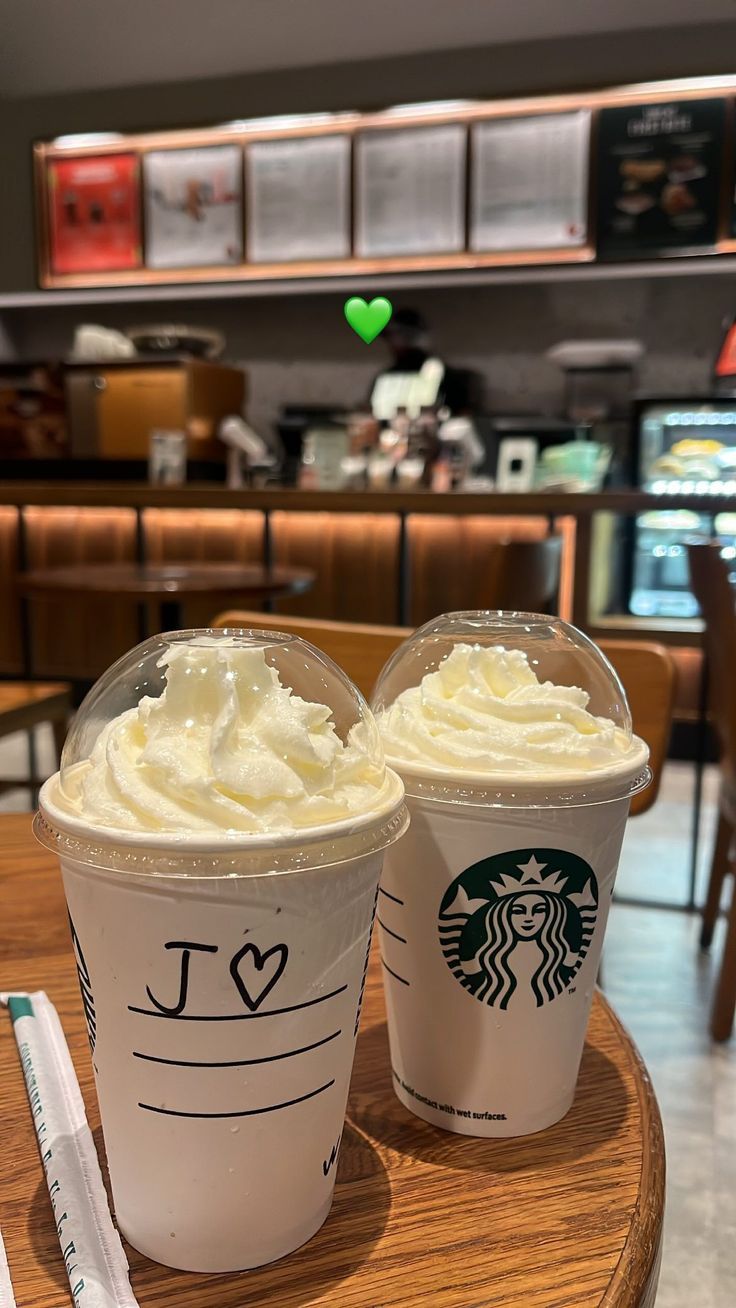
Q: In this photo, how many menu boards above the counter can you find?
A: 6